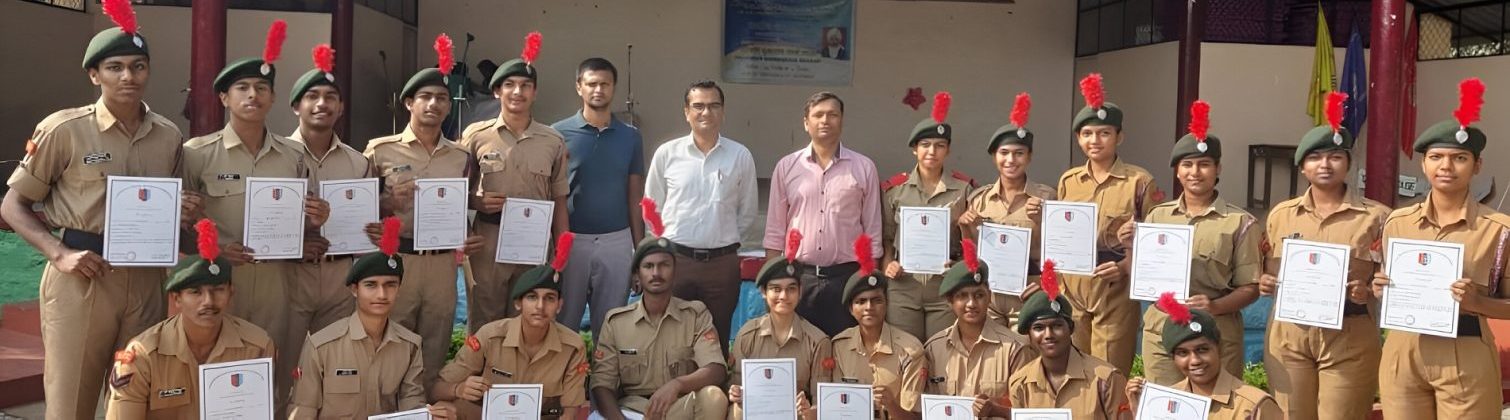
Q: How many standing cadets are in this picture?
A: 11